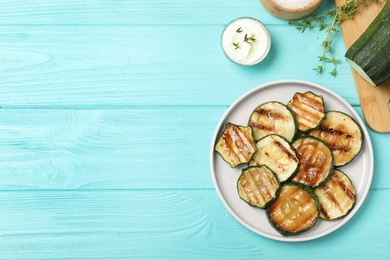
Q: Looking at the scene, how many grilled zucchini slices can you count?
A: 9